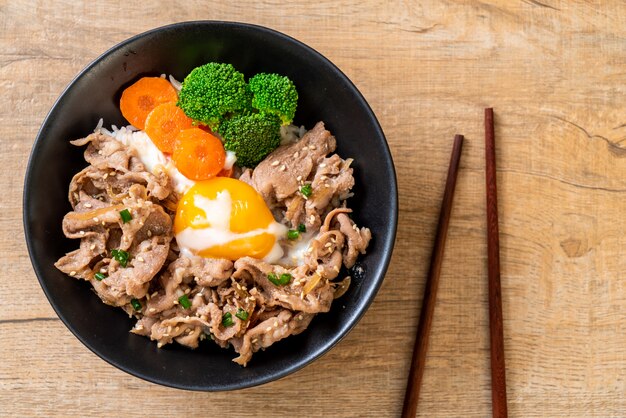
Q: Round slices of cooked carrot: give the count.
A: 3